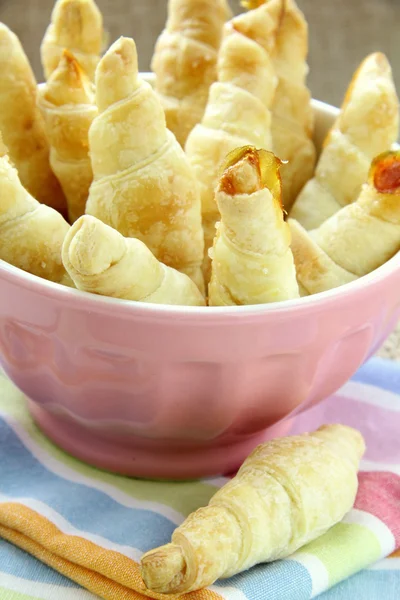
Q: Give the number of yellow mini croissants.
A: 13